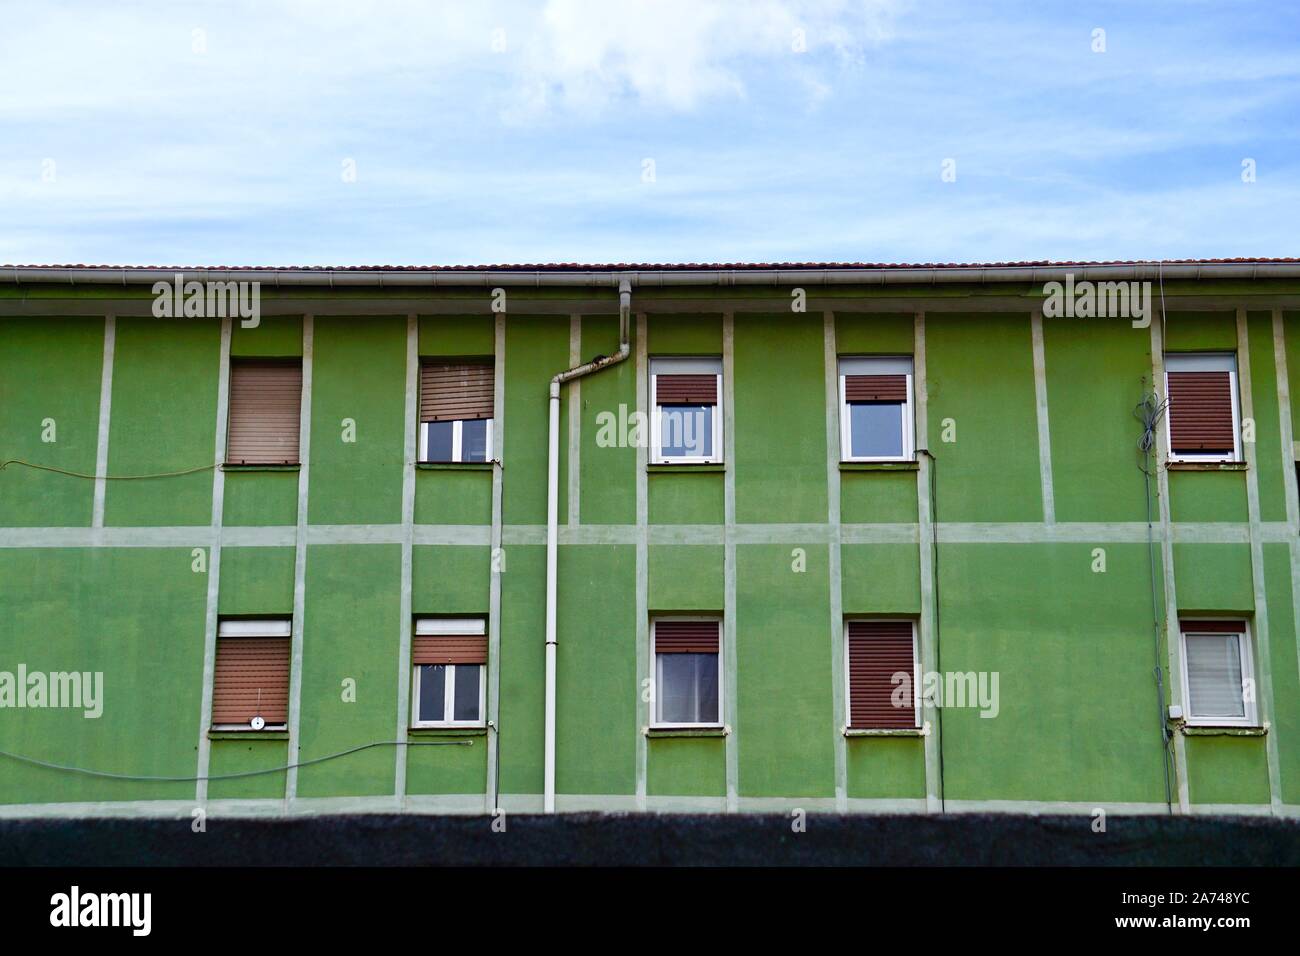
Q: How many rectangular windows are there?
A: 10